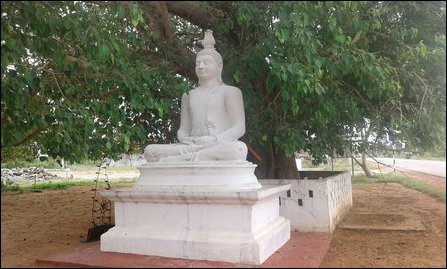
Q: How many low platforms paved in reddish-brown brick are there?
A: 1